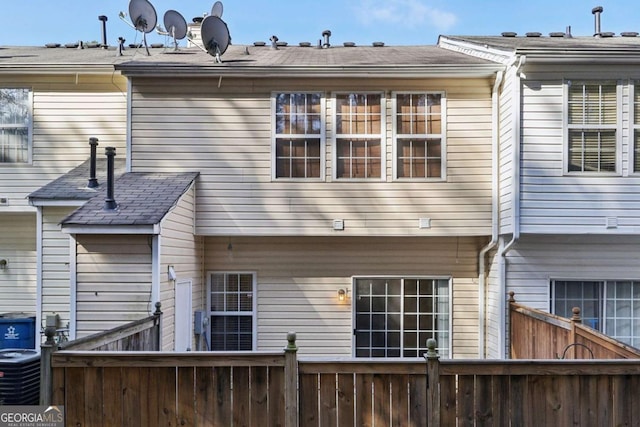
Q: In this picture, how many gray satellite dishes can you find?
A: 4